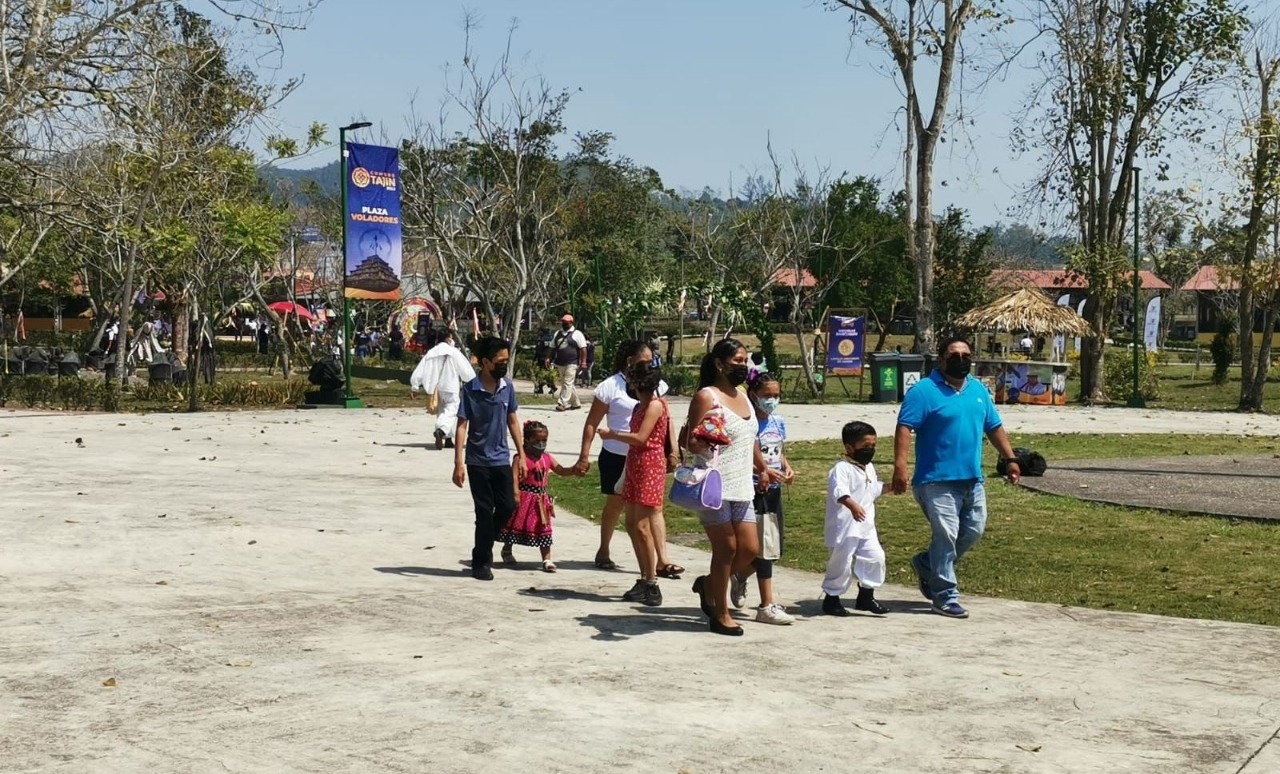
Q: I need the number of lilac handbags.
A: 1